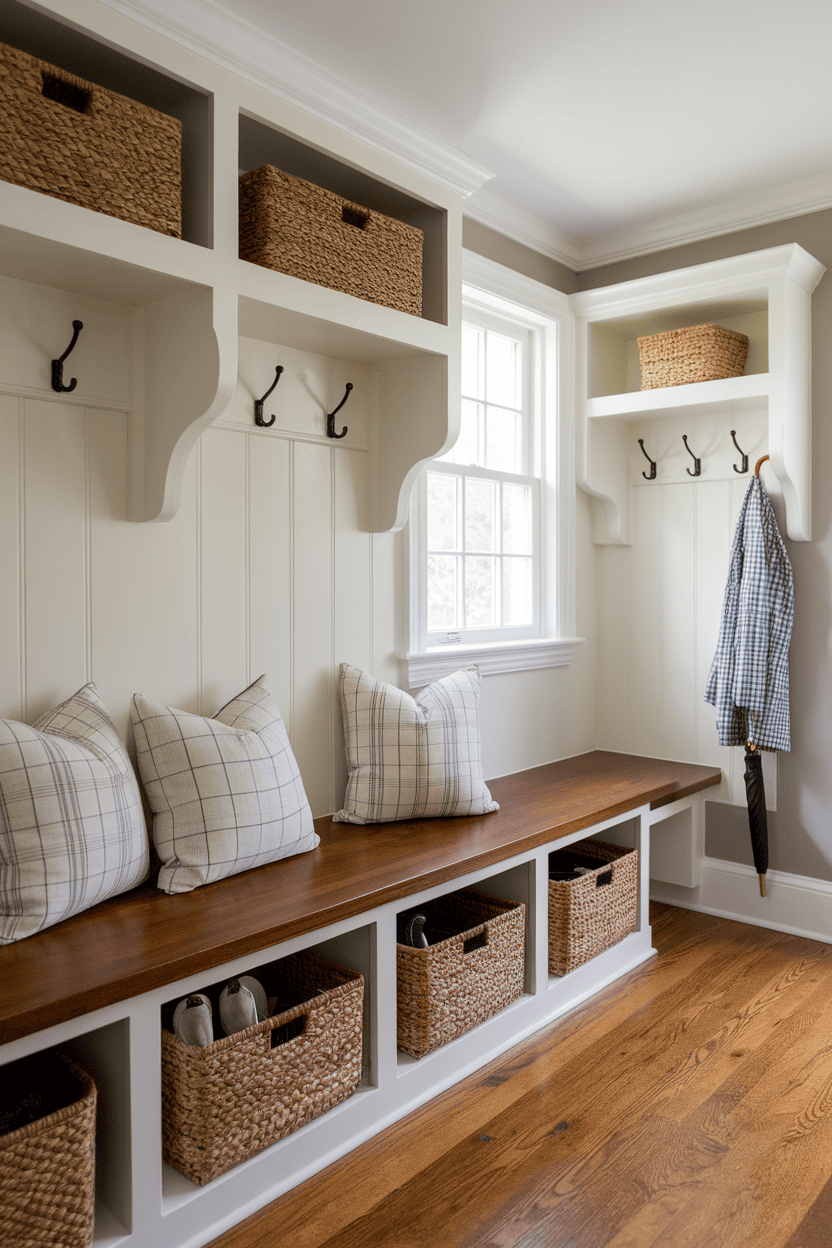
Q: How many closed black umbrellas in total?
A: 1